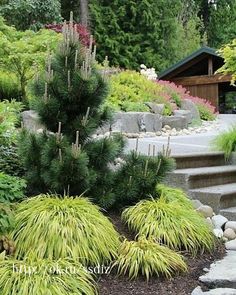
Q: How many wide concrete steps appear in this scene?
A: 4